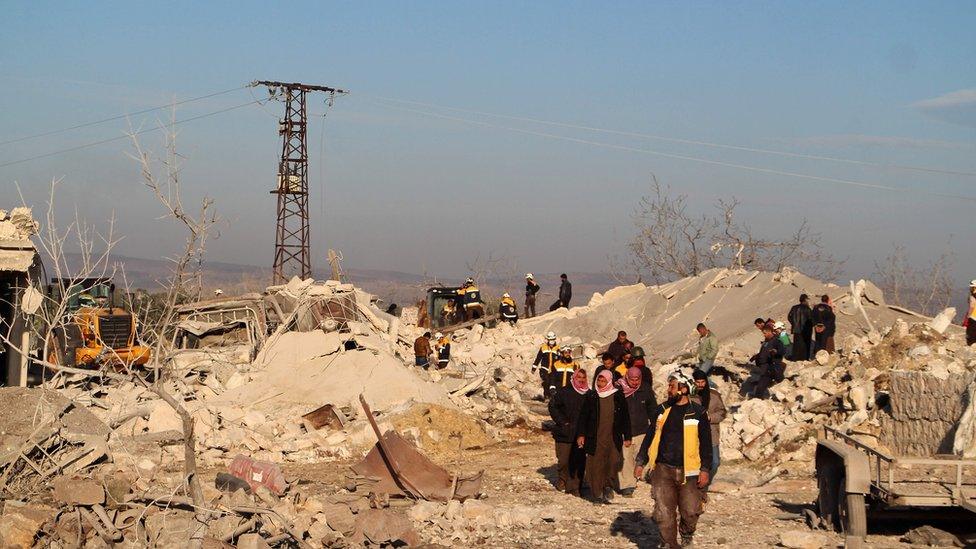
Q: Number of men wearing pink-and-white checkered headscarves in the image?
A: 3